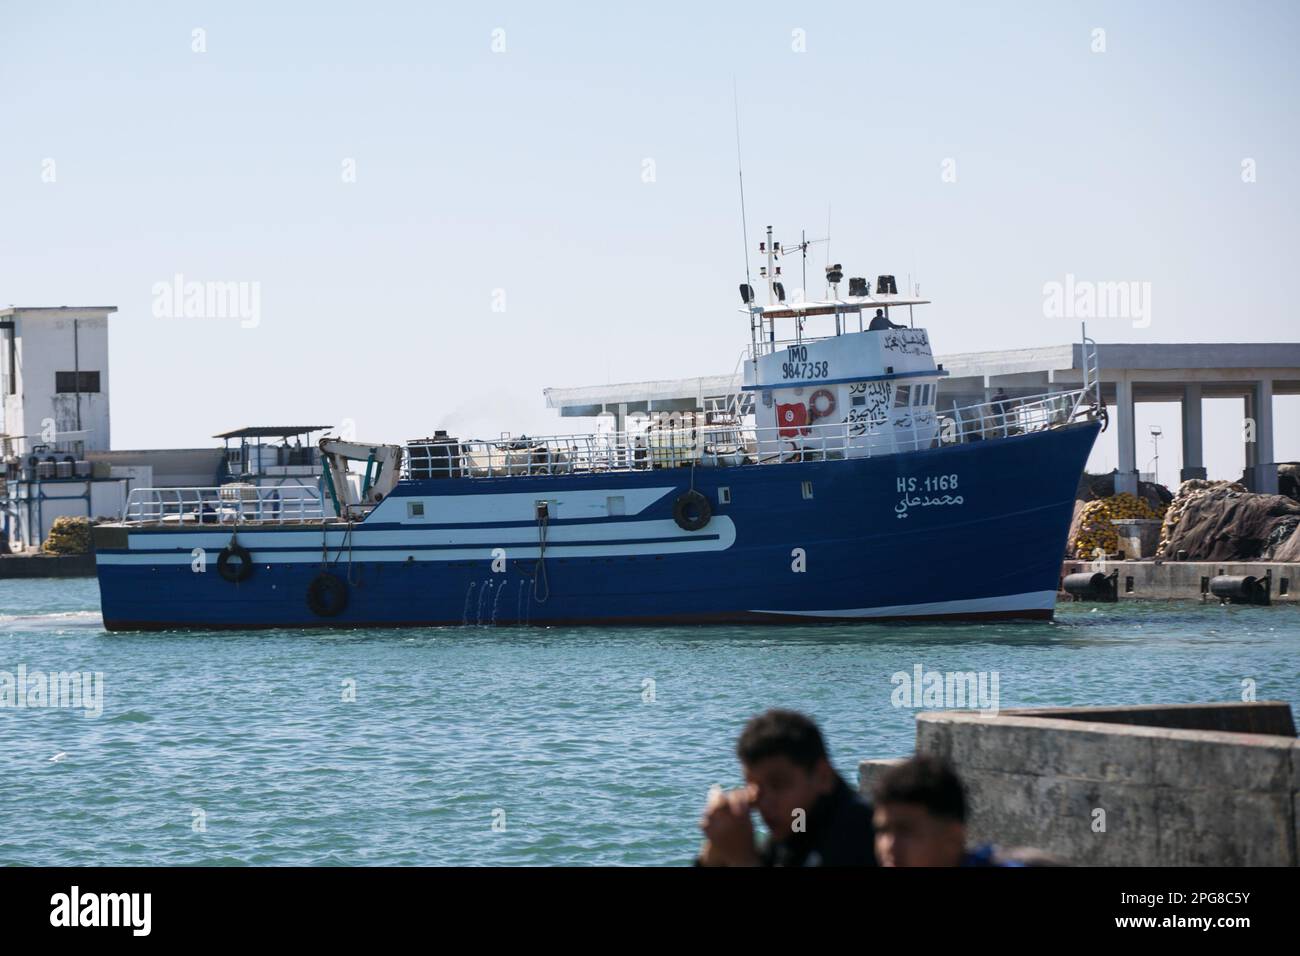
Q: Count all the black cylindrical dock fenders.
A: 2